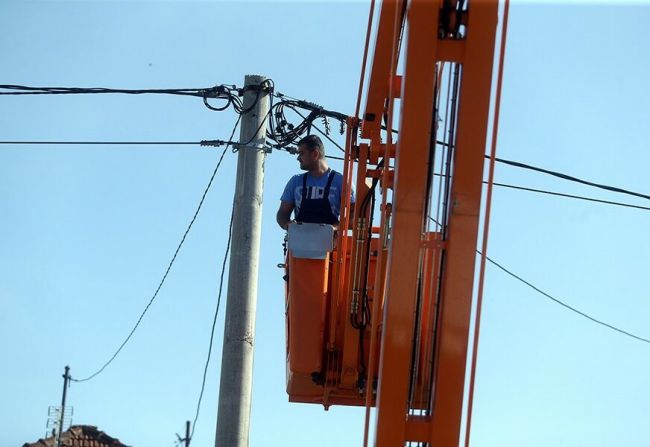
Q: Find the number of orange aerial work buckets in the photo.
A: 1